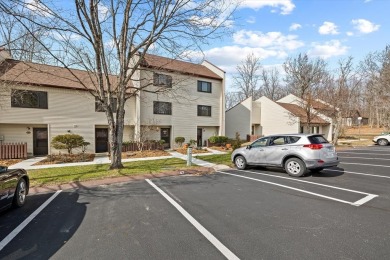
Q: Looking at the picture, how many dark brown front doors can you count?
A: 4